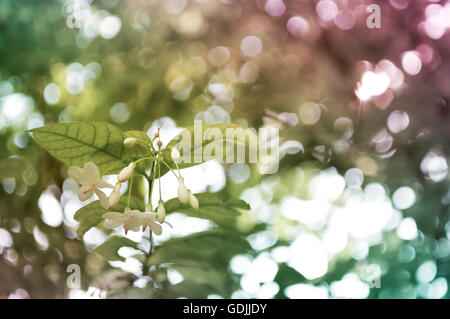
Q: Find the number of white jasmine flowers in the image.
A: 3